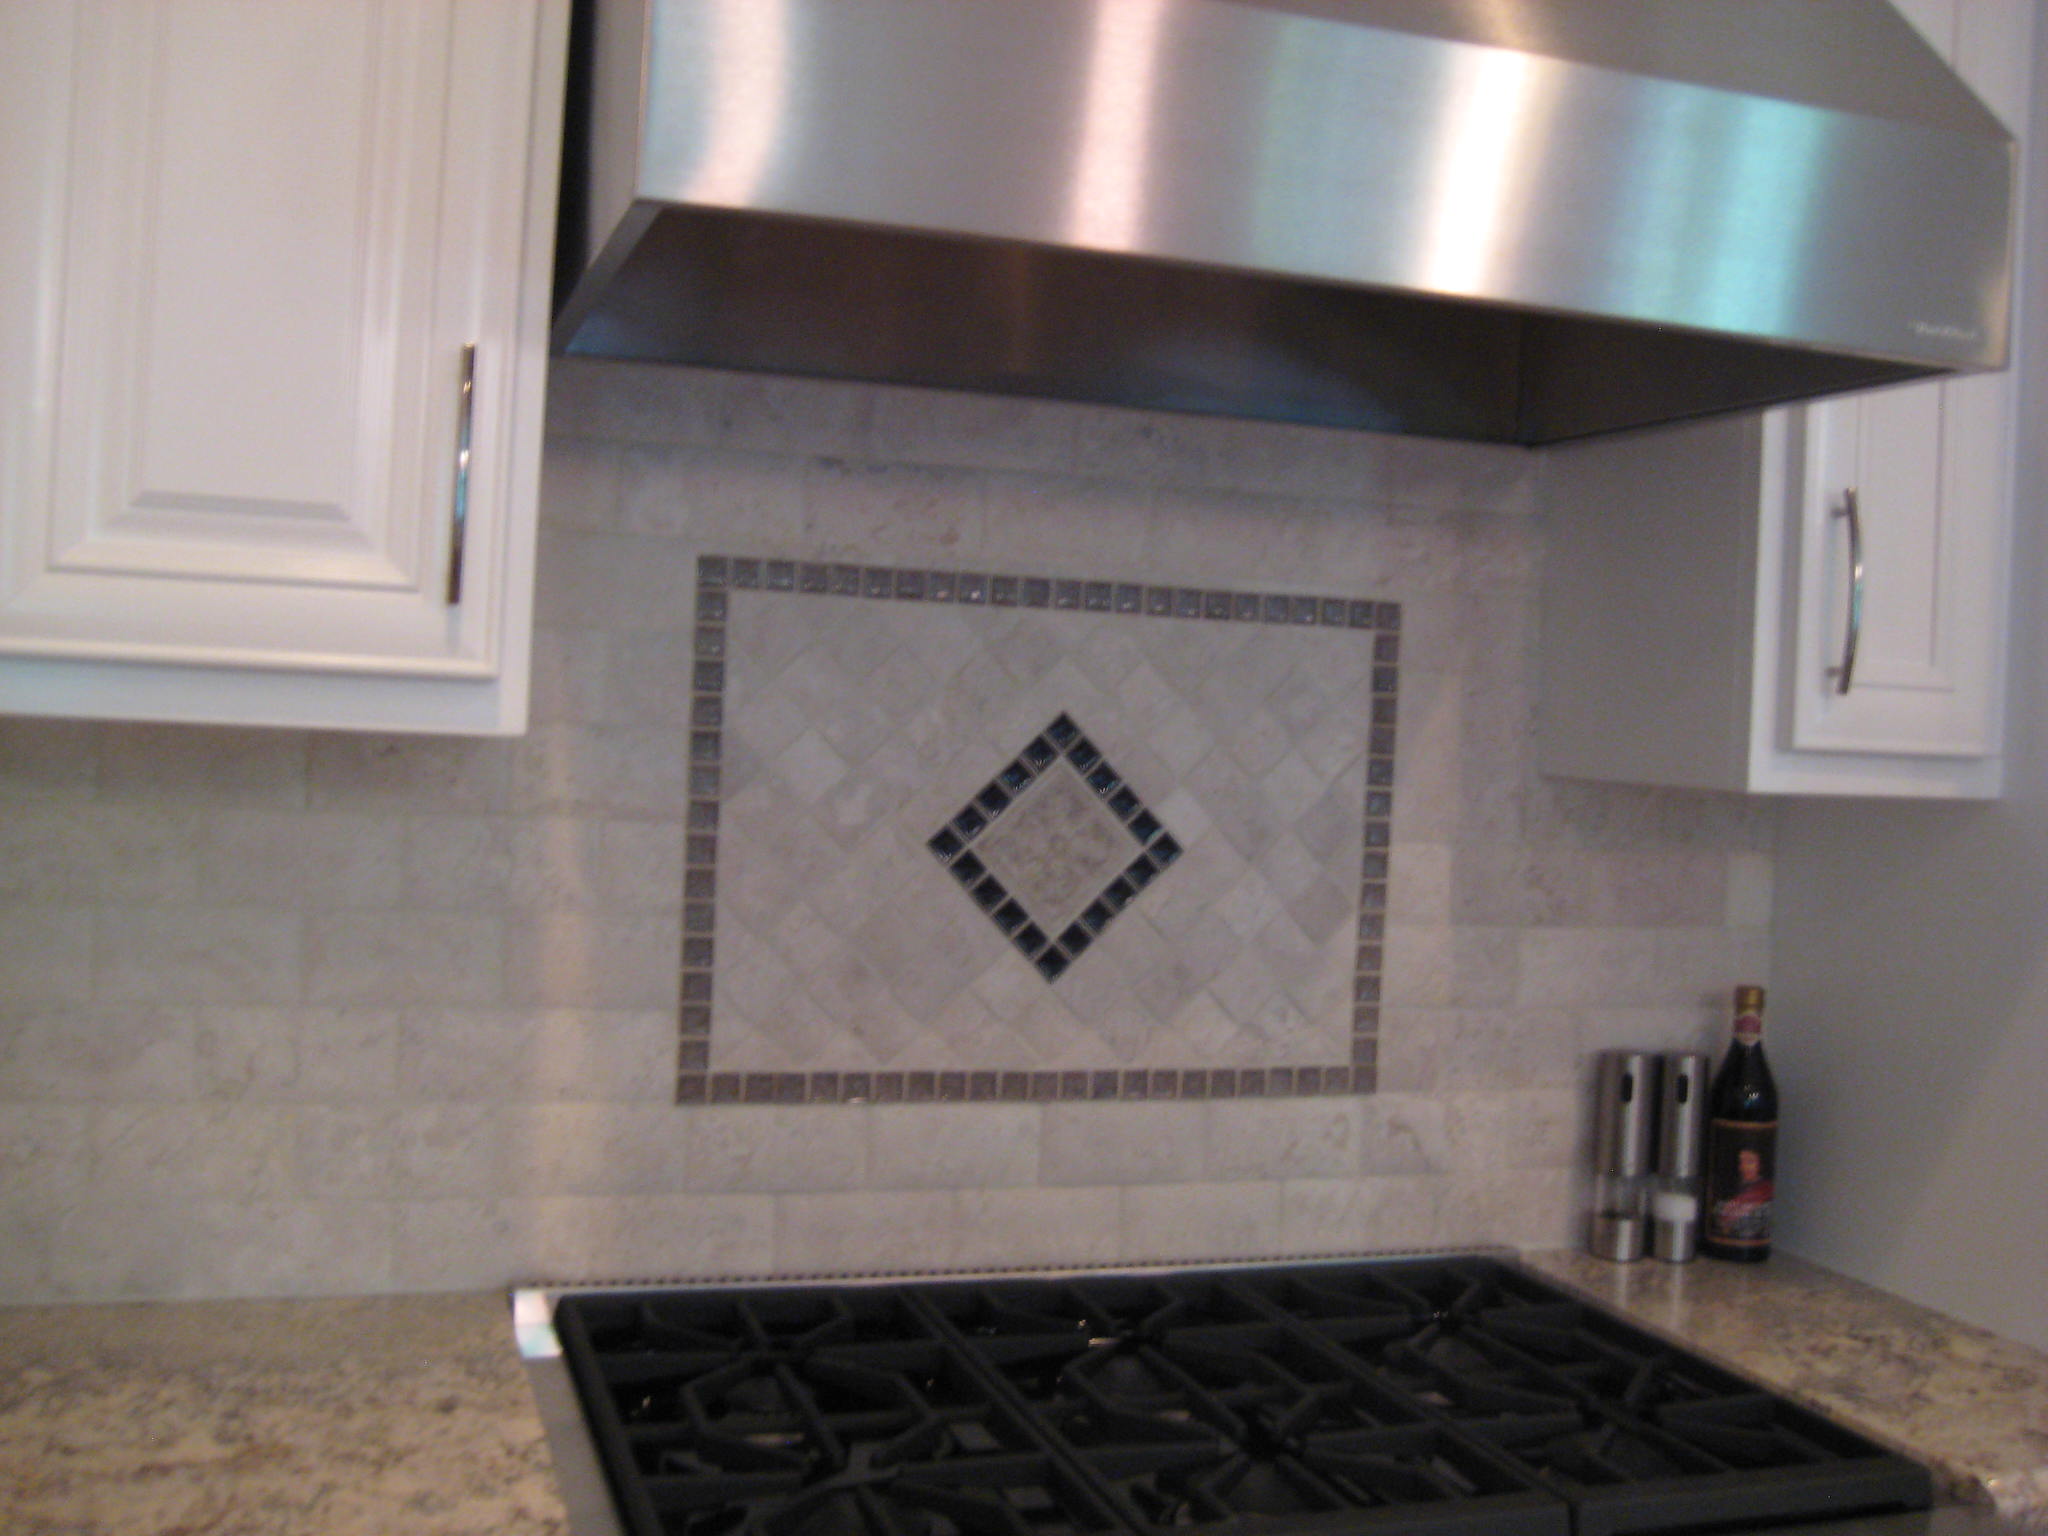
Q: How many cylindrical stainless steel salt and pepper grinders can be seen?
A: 2